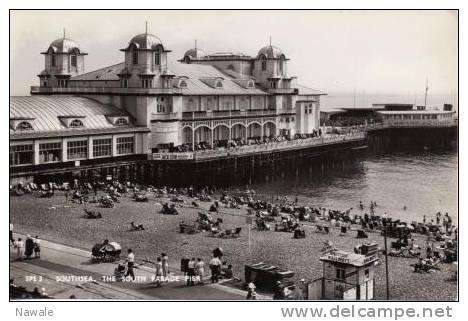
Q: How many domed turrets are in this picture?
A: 4